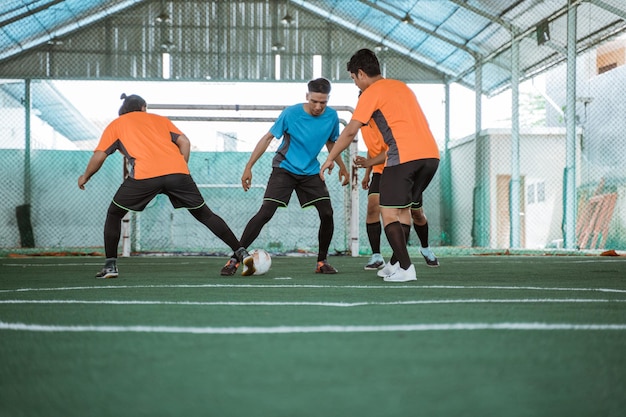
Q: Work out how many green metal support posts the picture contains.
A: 5